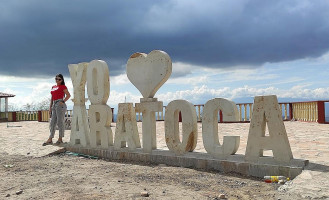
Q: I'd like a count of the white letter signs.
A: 9